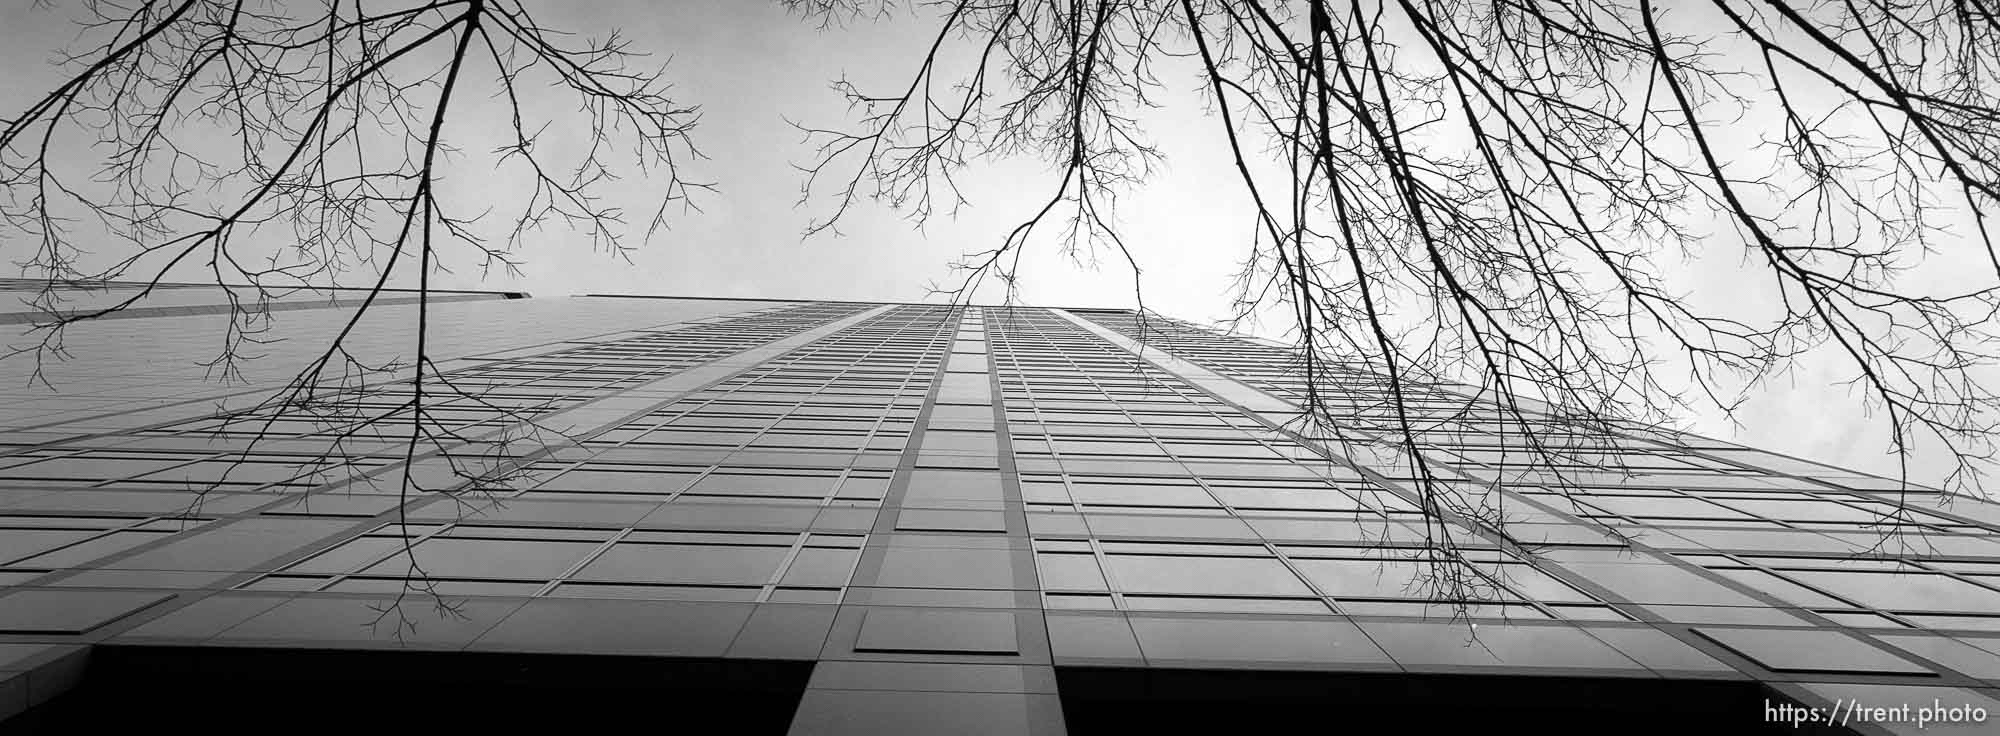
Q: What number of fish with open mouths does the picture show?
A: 0